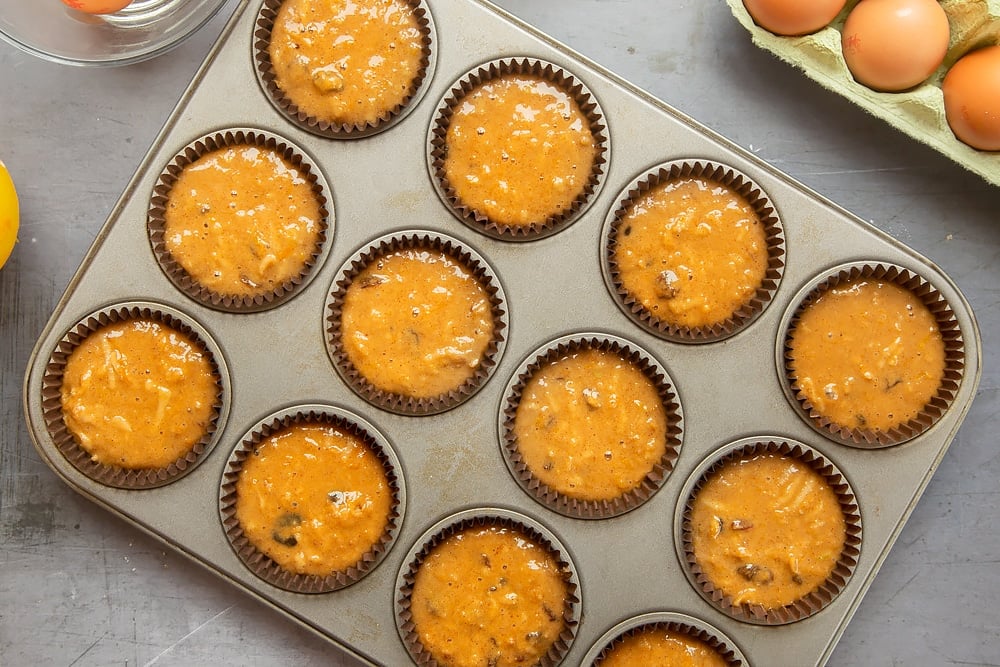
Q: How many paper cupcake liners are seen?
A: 12